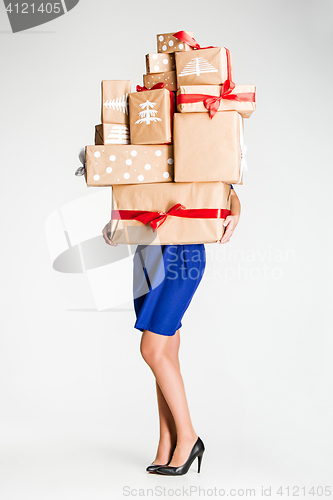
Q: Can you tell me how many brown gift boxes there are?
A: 11